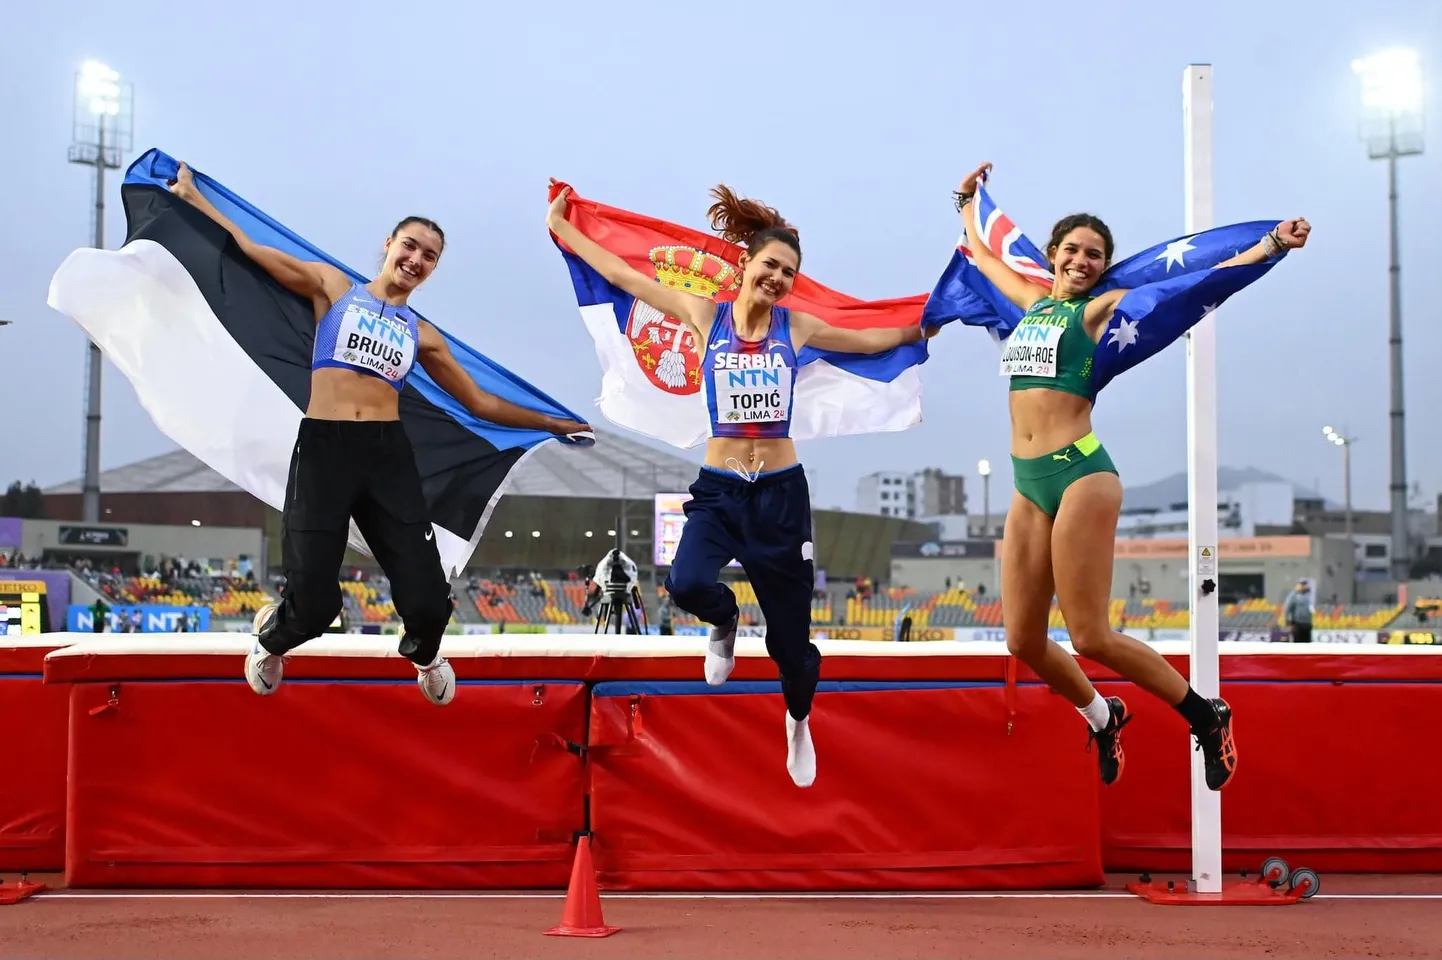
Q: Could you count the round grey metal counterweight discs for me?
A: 2